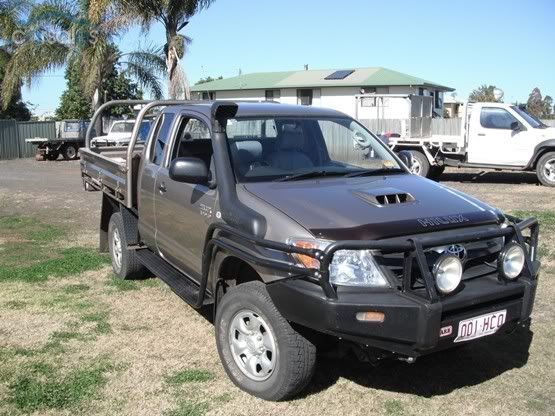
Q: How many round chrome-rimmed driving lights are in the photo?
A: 2